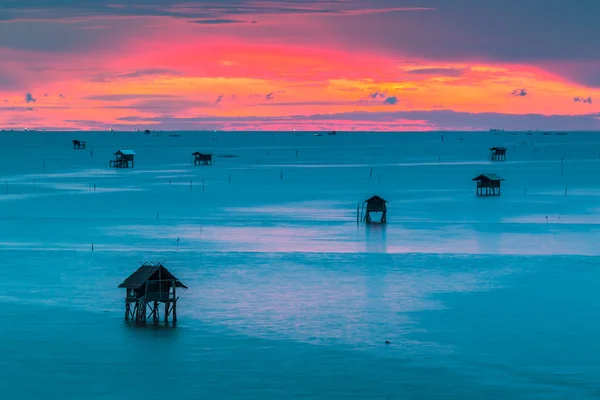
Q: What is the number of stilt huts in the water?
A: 7